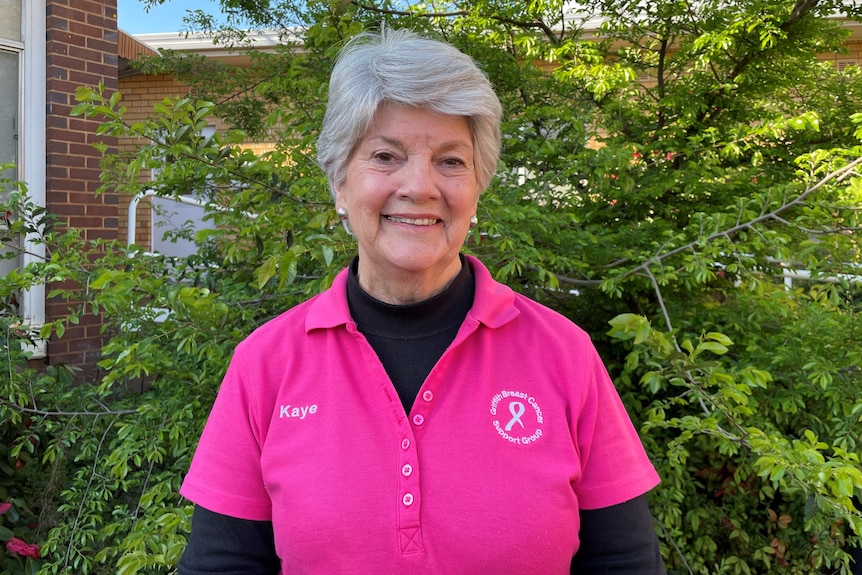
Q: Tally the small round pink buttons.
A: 5